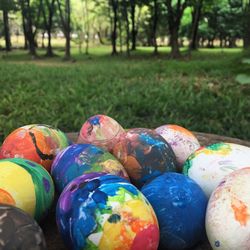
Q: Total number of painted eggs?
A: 11